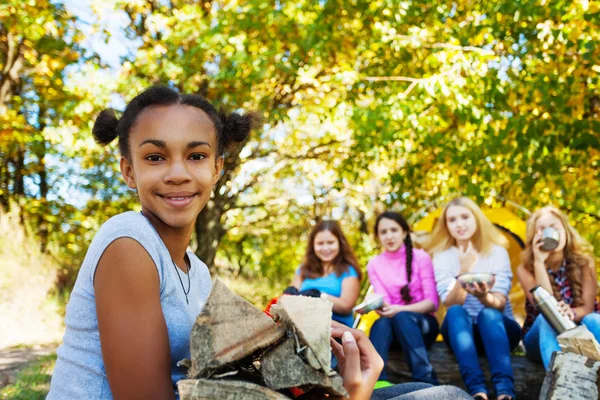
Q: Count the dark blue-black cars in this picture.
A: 0